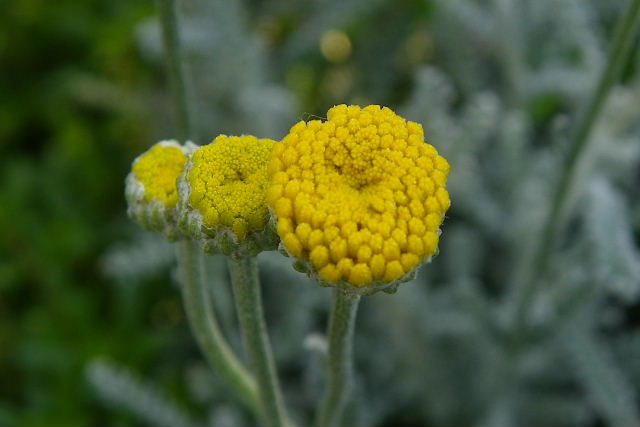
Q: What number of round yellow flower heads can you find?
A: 3